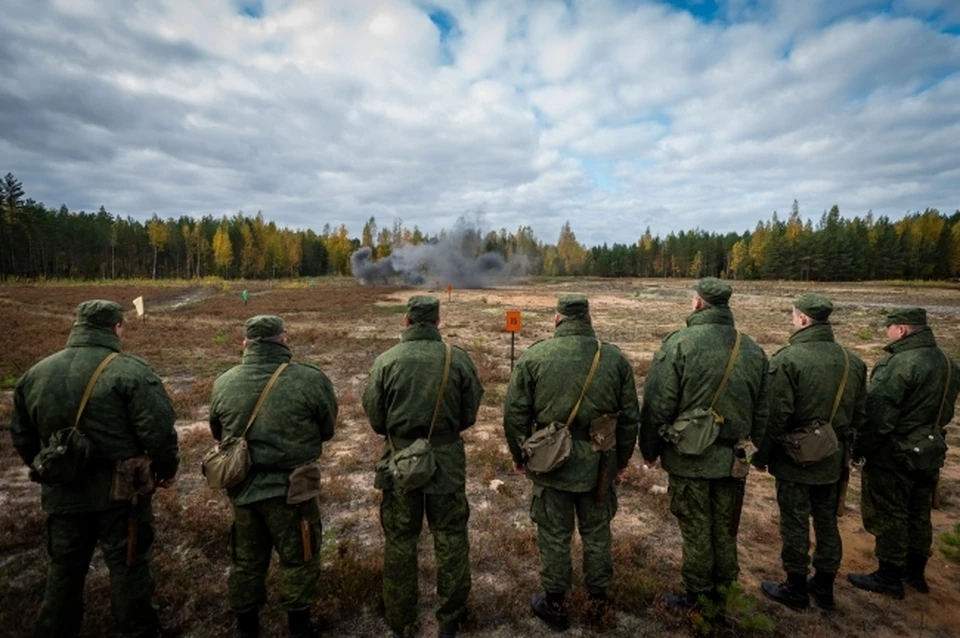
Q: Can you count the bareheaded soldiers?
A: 0